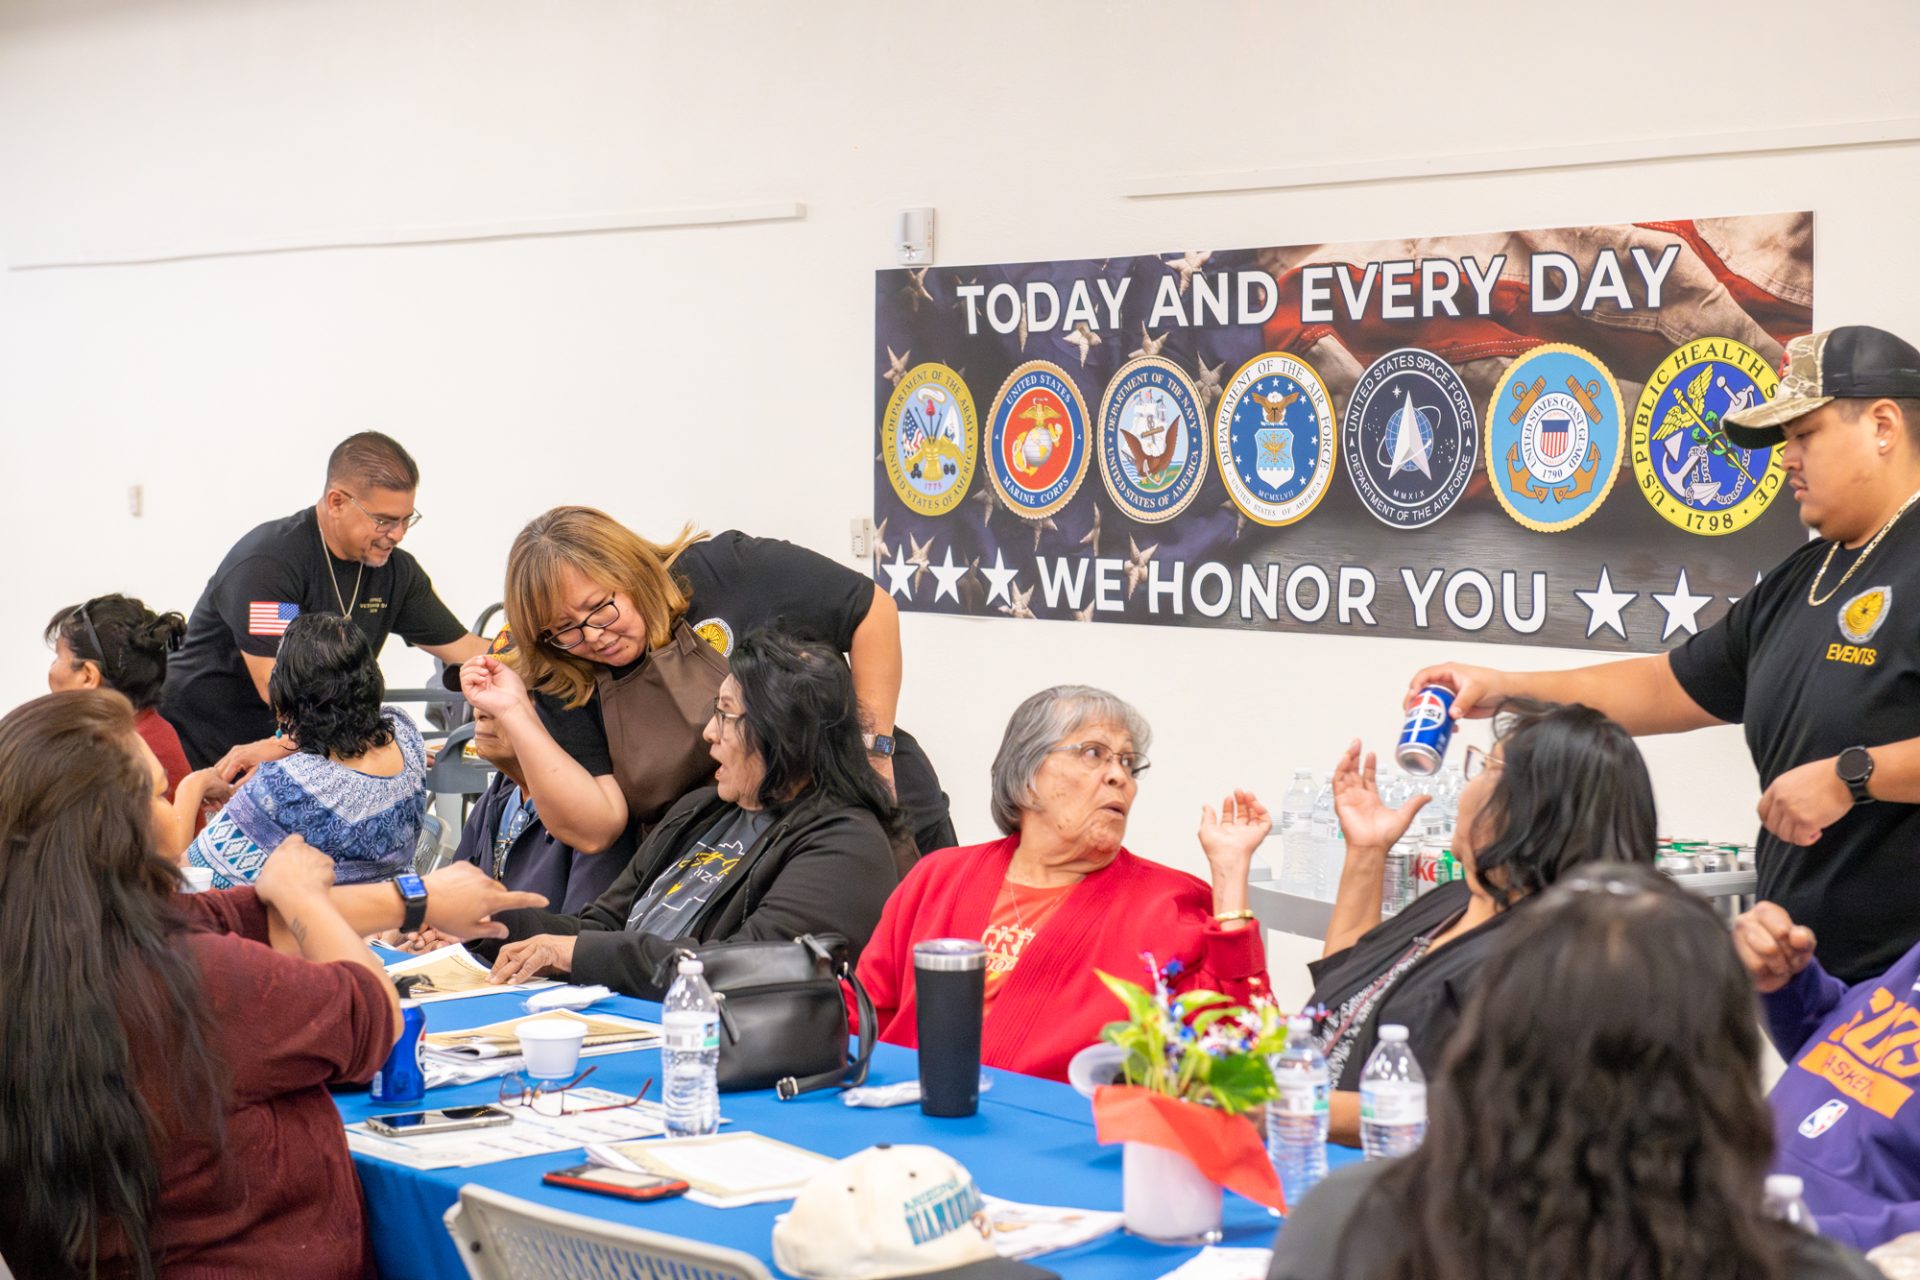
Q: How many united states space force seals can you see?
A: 1